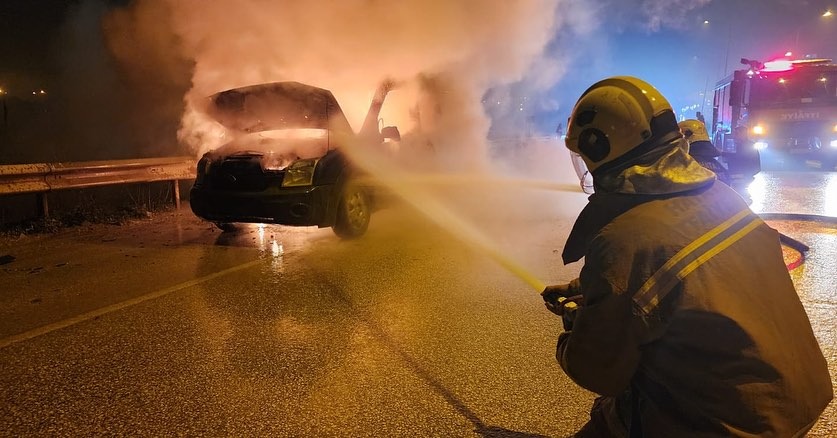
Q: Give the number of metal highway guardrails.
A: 1